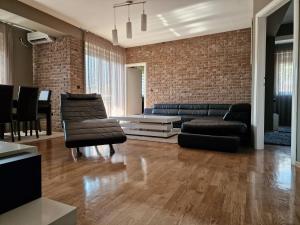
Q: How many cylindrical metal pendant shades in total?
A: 3